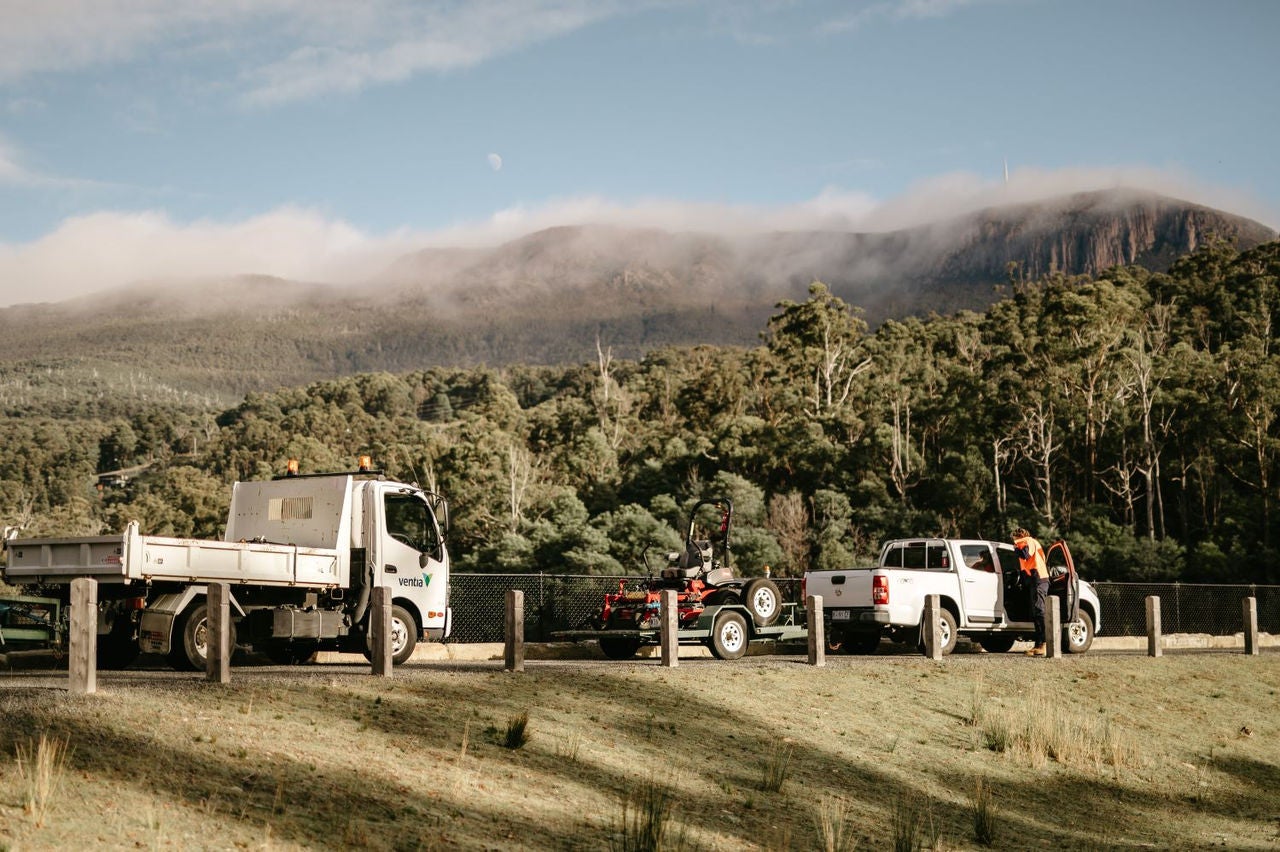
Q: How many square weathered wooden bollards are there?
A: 10